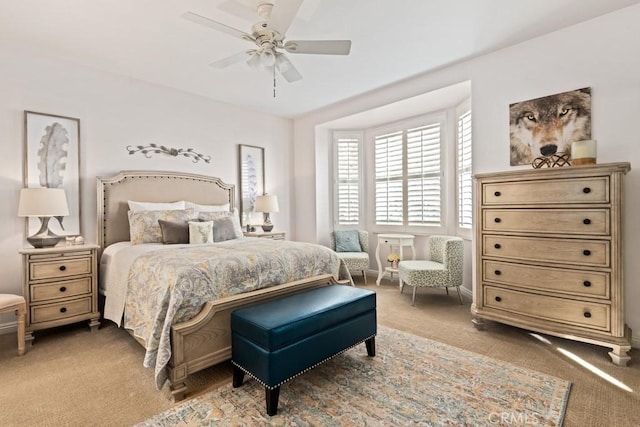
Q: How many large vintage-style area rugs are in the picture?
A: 1